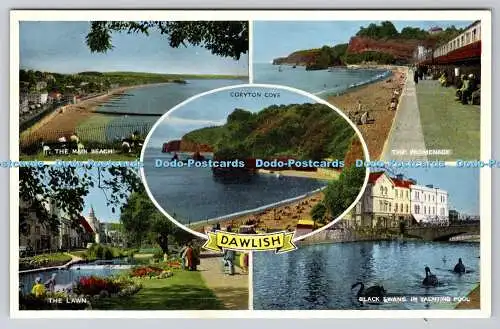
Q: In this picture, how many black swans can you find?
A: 3